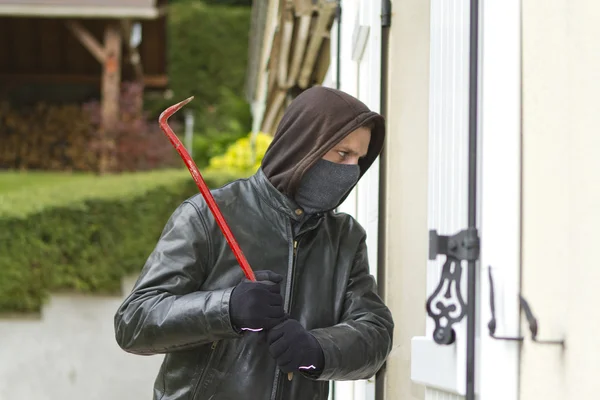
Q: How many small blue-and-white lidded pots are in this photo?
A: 0